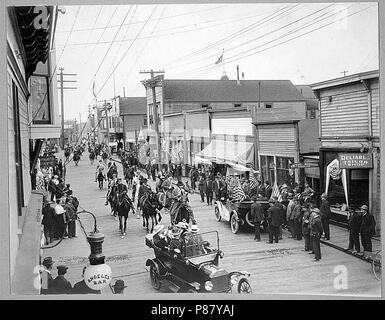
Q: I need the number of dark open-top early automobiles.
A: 2